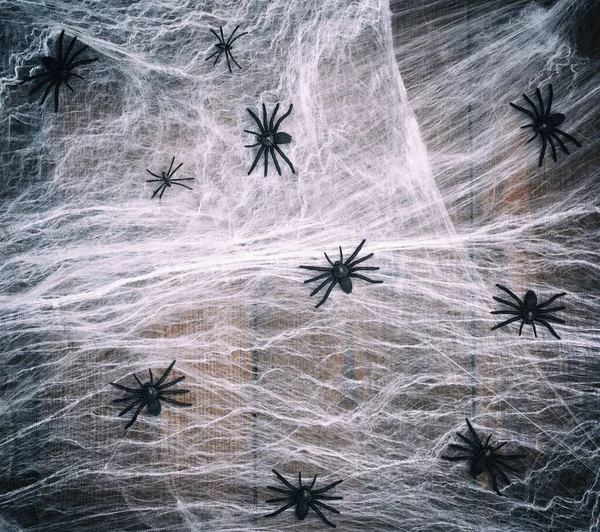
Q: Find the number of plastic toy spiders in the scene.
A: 10